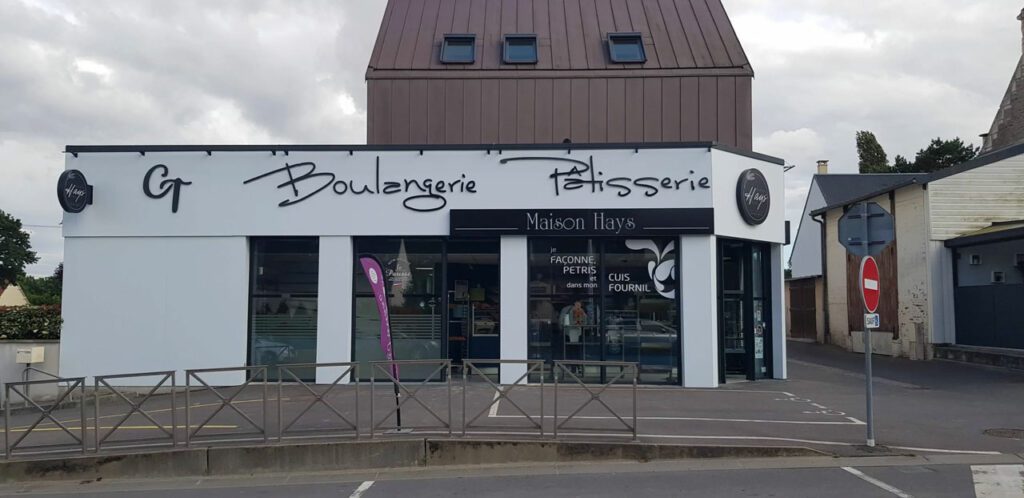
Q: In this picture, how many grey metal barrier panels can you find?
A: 7